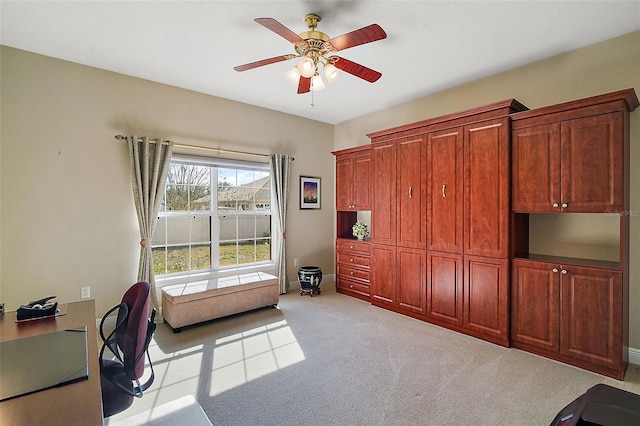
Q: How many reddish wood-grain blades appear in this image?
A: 5